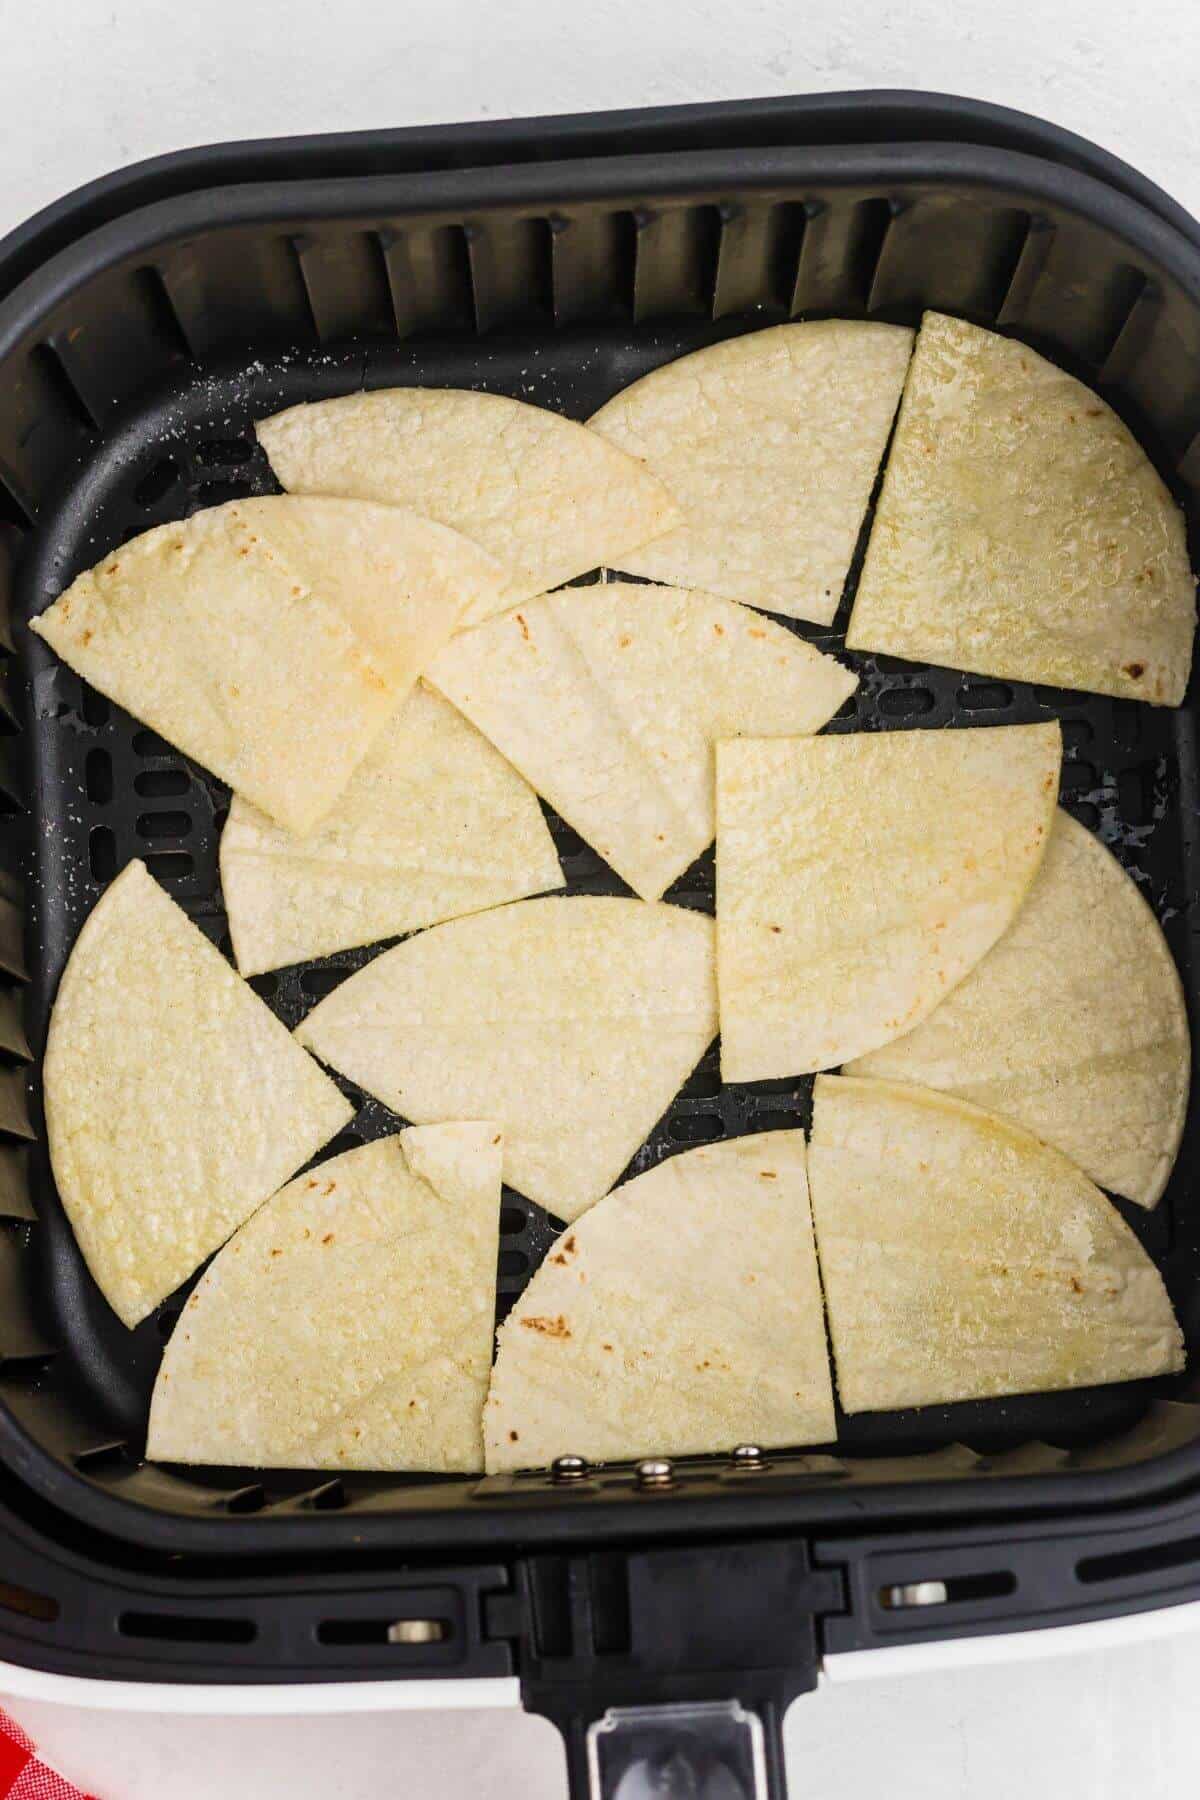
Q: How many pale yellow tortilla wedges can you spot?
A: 13